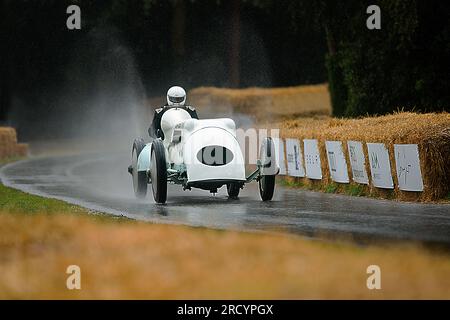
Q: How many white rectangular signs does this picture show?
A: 7